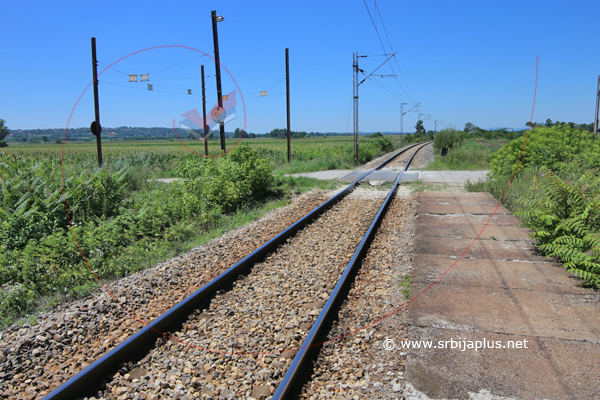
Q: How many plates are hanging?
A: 6